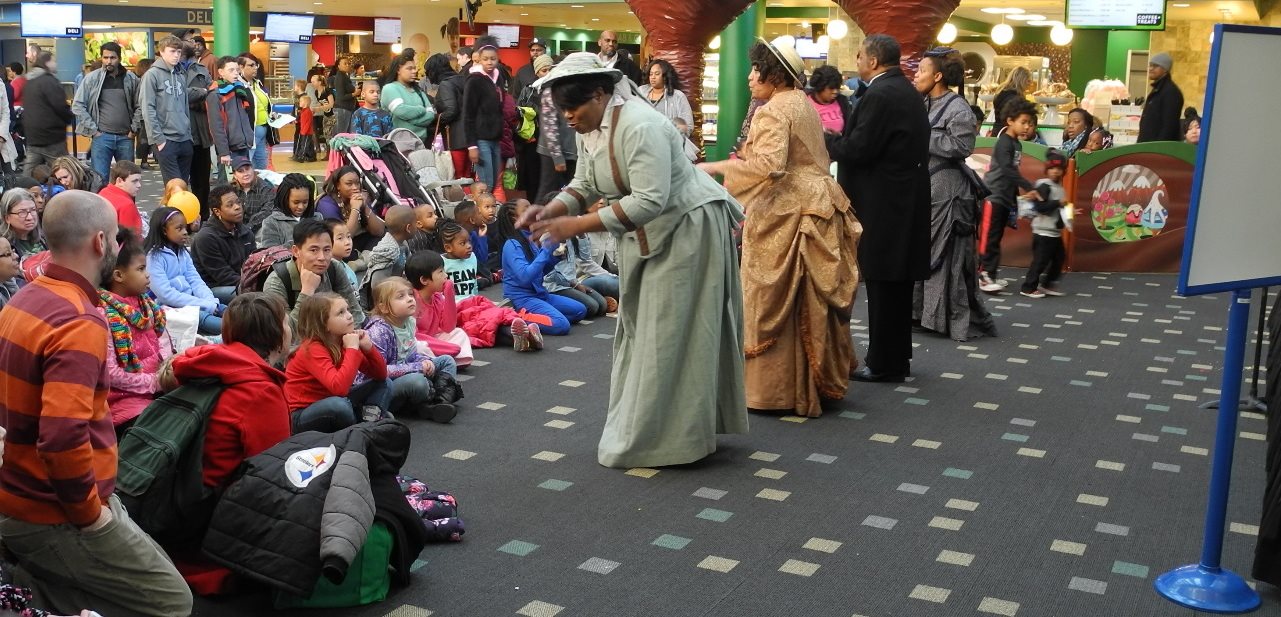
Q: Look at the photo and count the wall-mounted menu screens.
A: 5